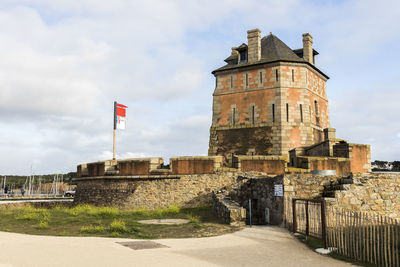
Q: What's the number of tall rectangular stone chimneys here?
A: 2